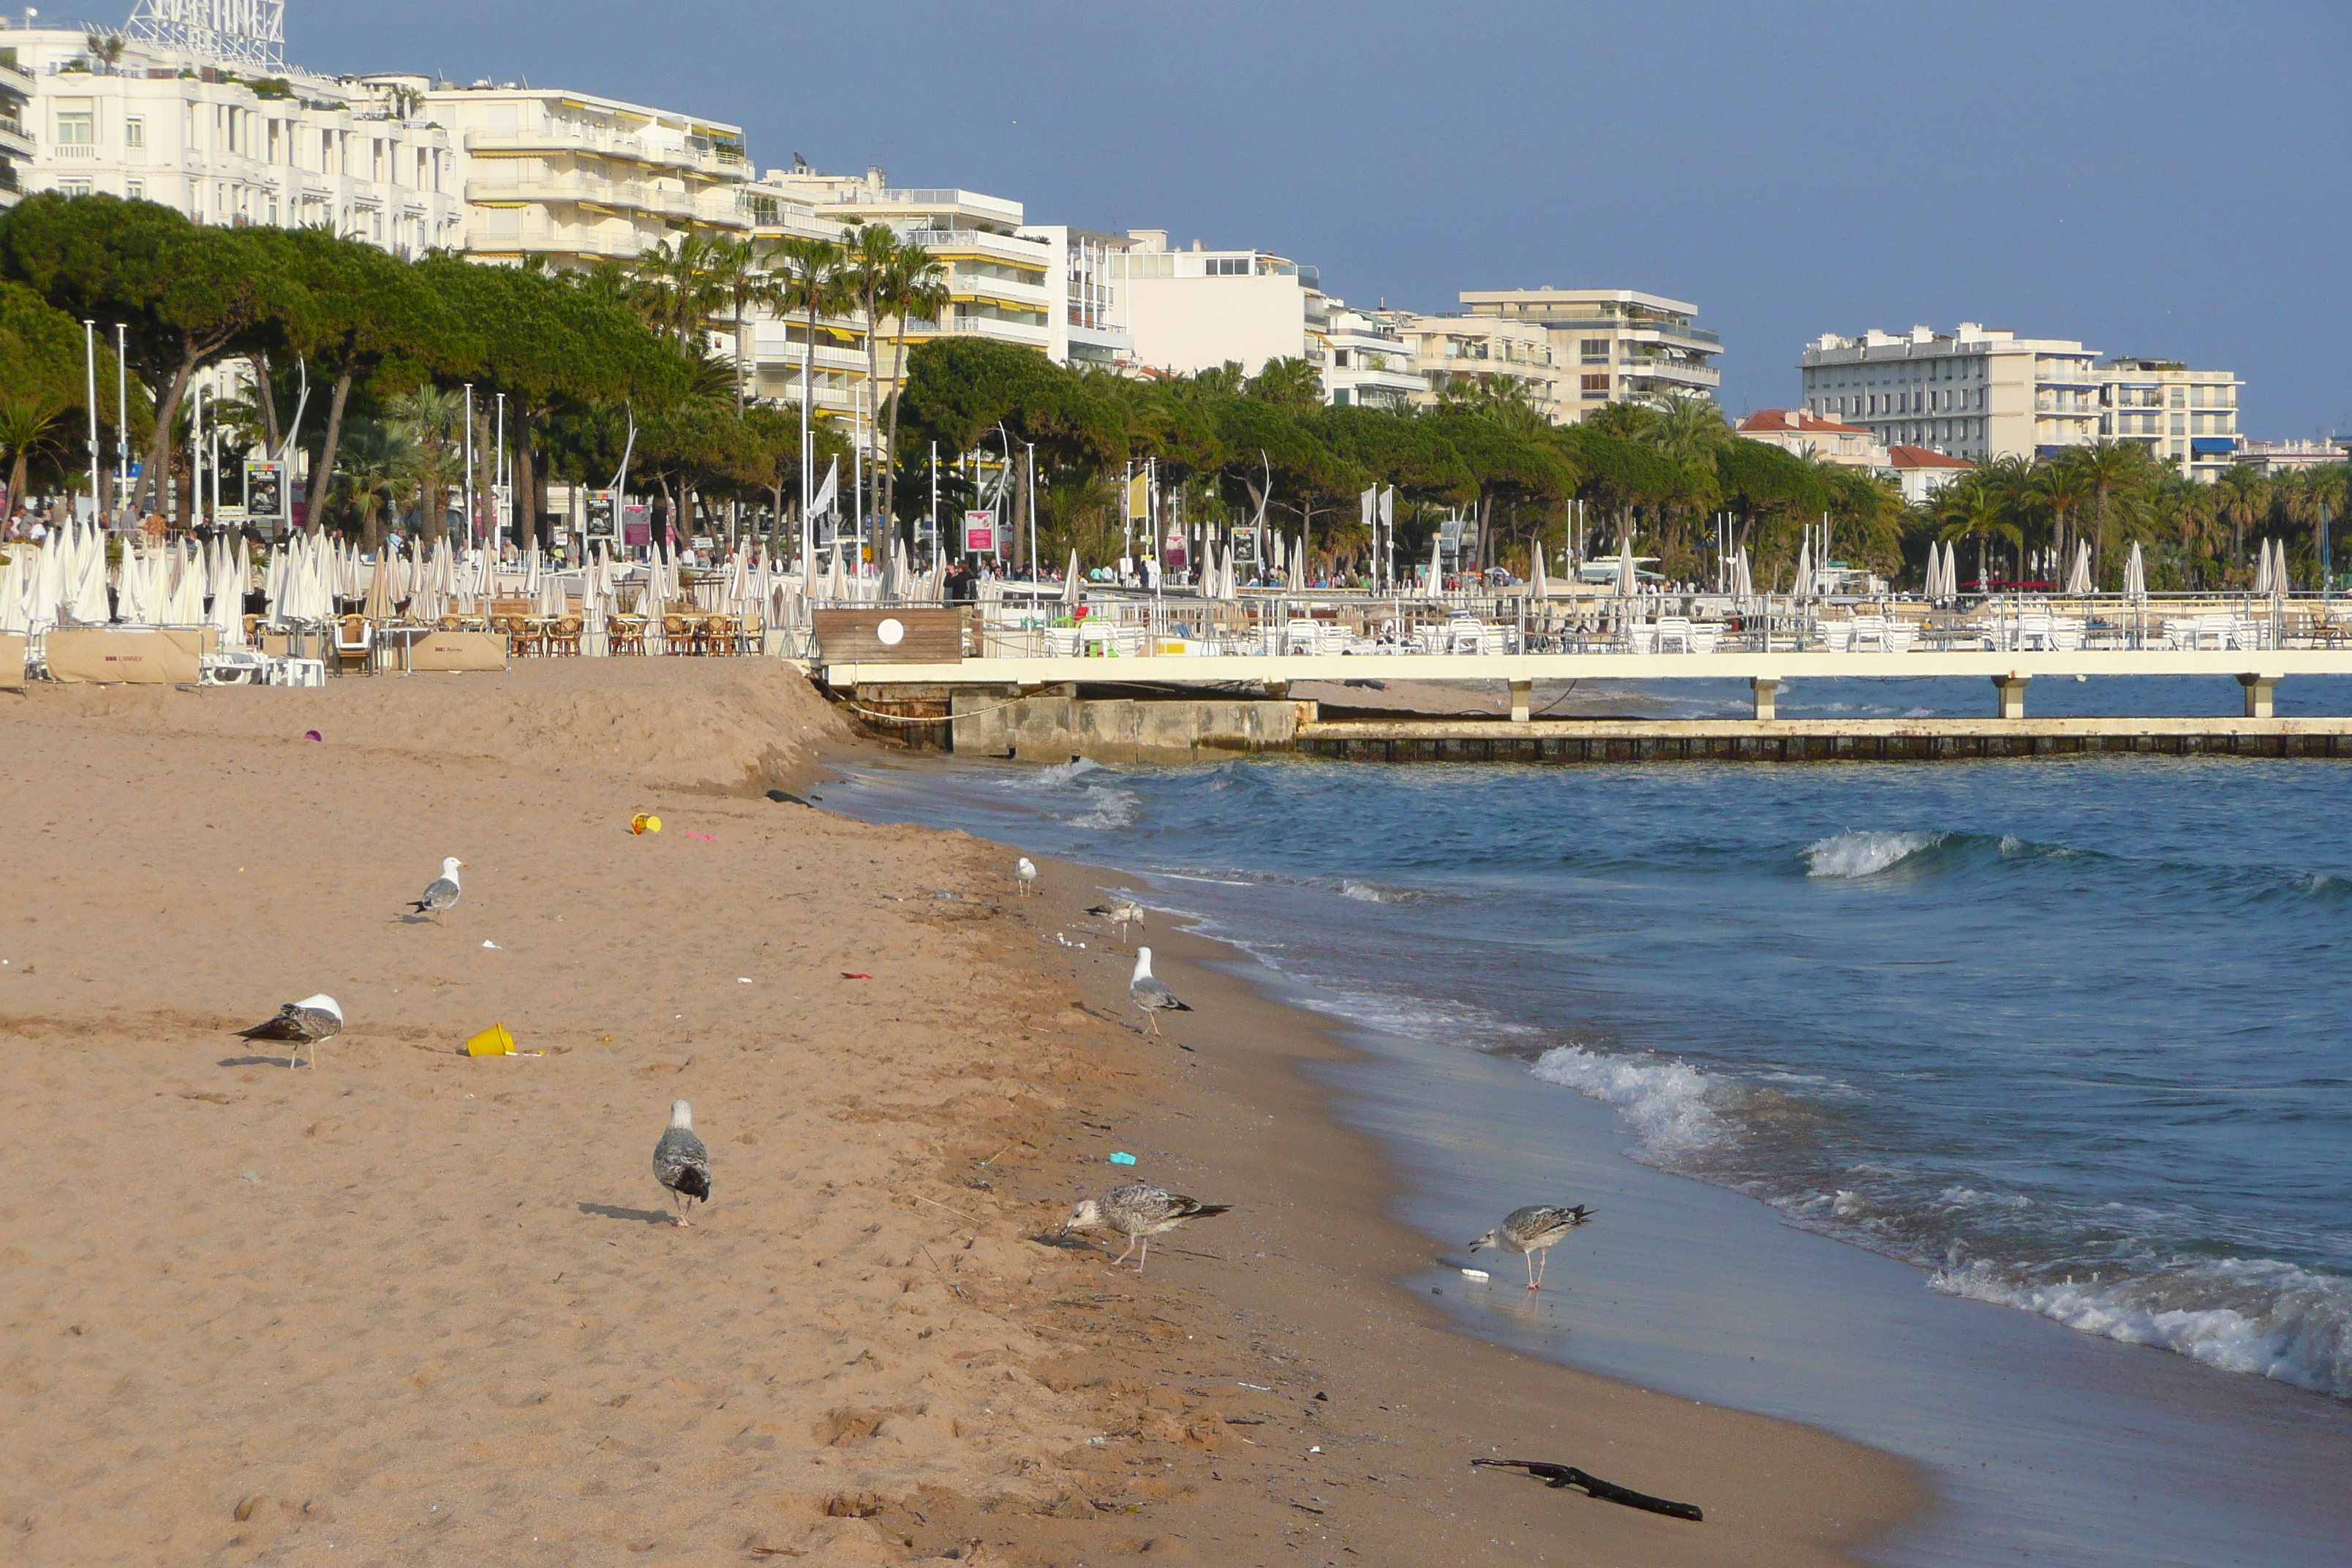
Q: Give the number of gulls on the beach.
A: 8